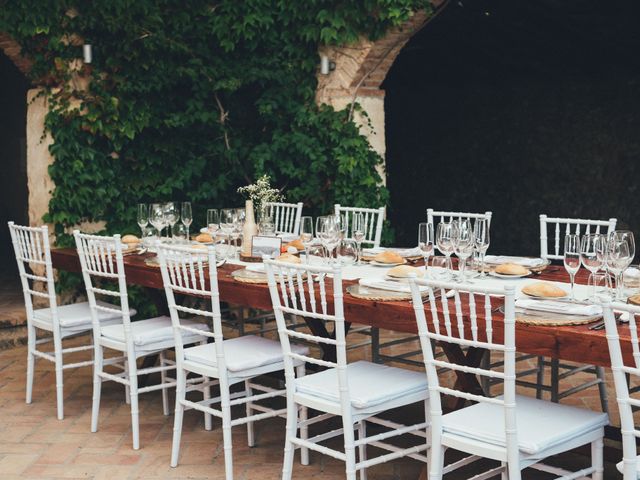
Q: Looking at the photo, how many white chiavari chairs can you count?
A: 10